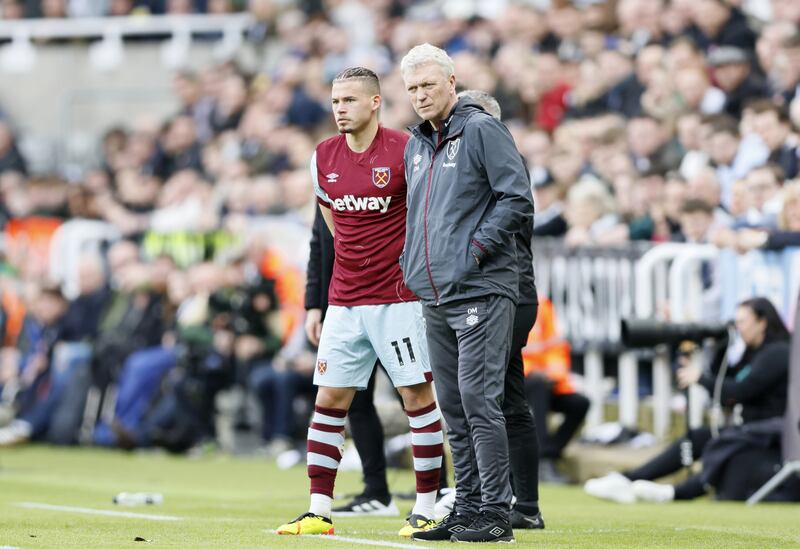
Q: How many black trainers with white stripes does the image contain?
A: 1